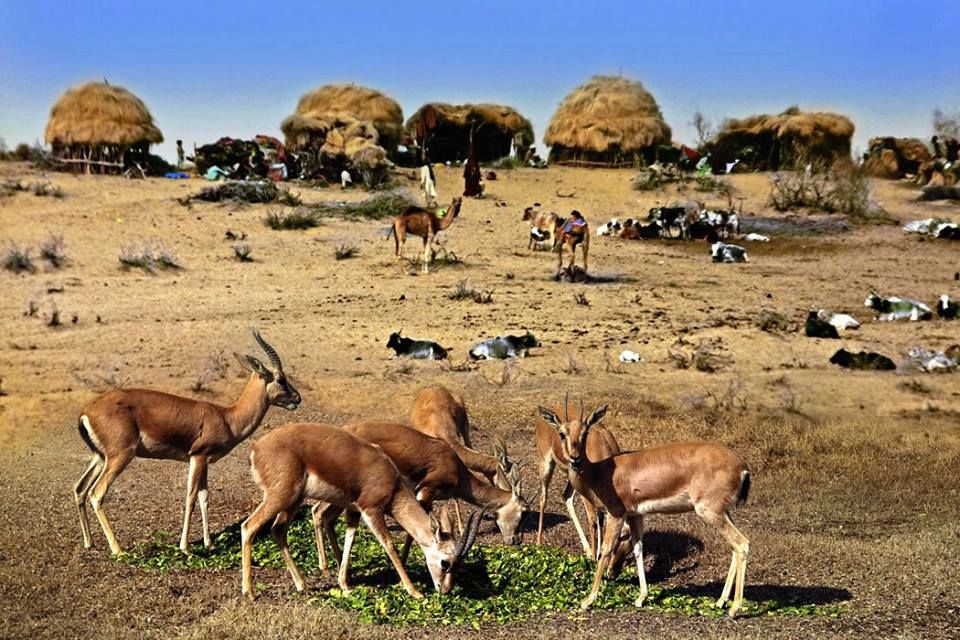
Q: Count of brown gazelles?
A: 6